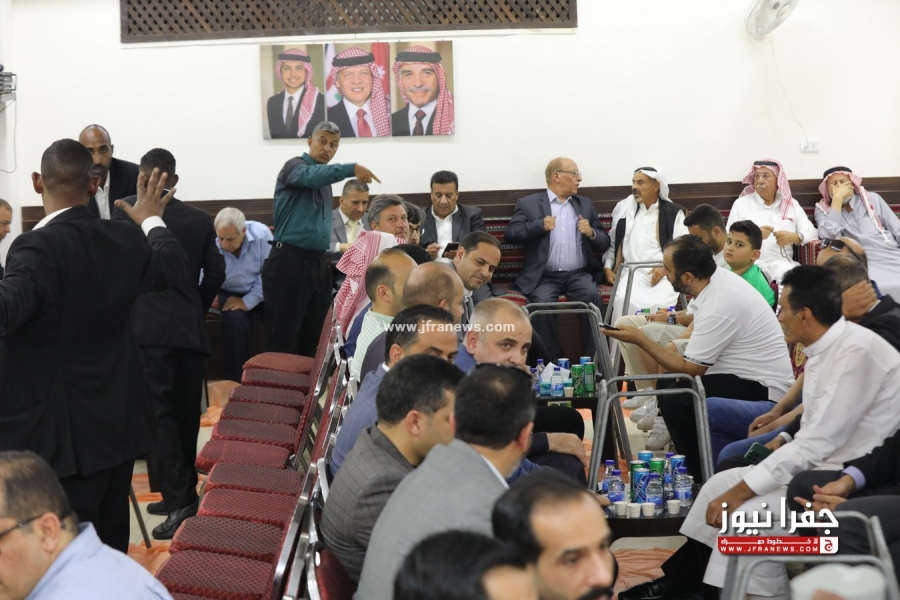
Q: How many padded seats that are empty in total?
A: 11